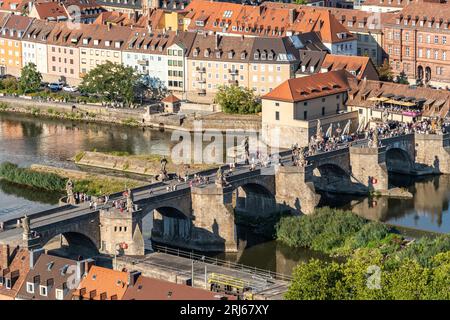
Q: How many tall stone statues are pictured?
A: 11